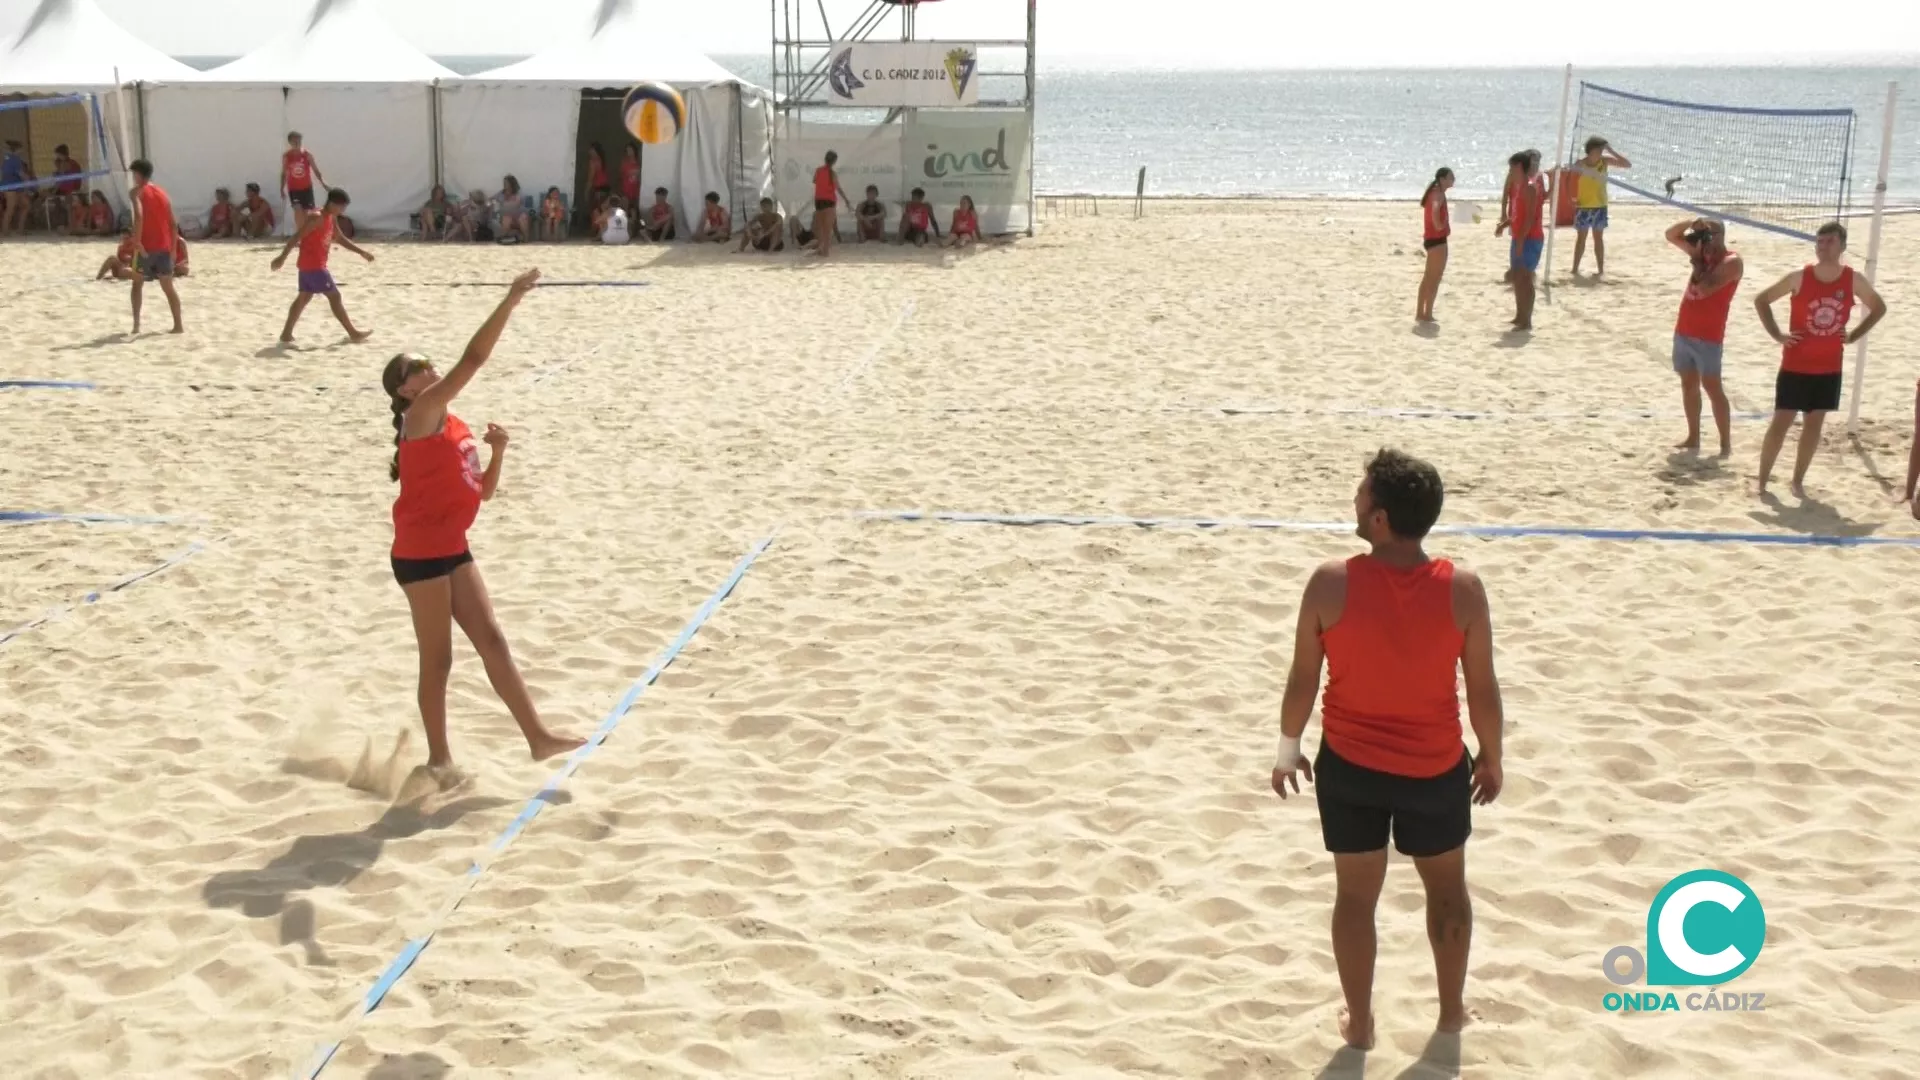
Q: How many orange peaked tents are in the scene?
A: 0